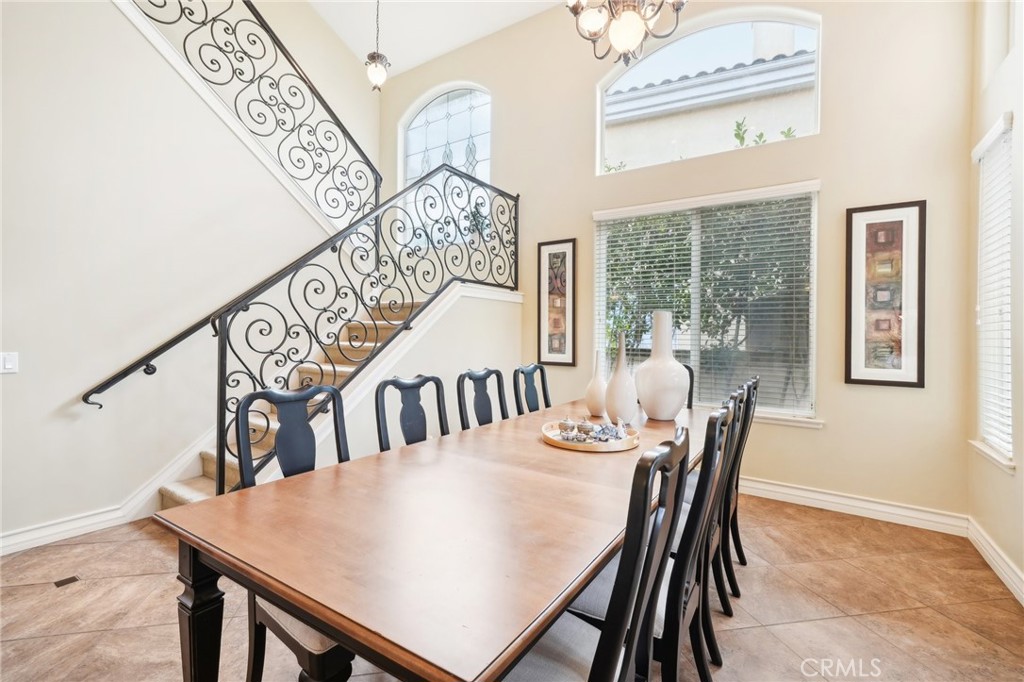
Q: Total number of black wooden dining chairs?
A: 9